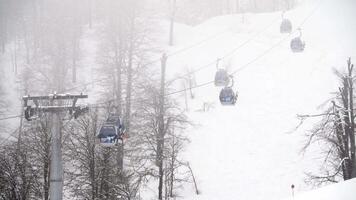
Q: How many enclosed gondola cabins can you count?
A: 6